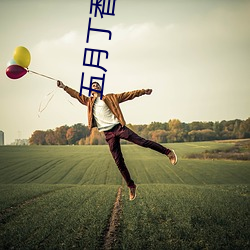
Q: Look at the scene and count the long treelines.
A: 1